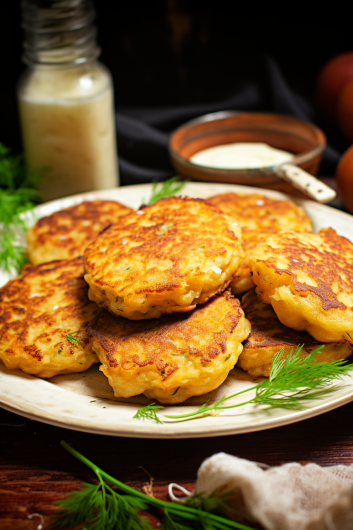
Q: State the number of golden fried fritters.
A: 7